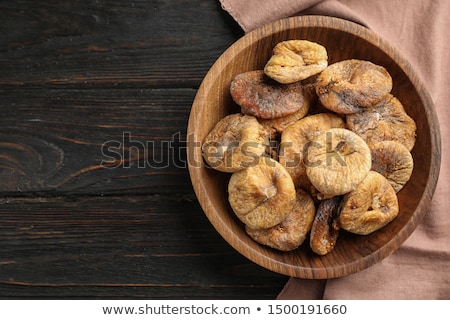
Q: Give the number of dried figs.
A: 13